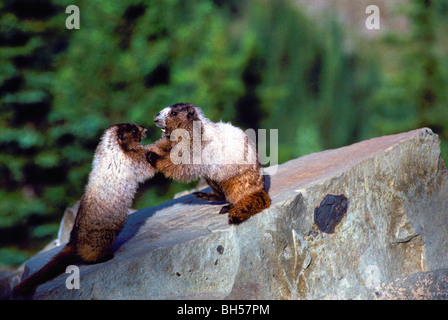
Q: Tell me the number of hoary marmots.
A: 2